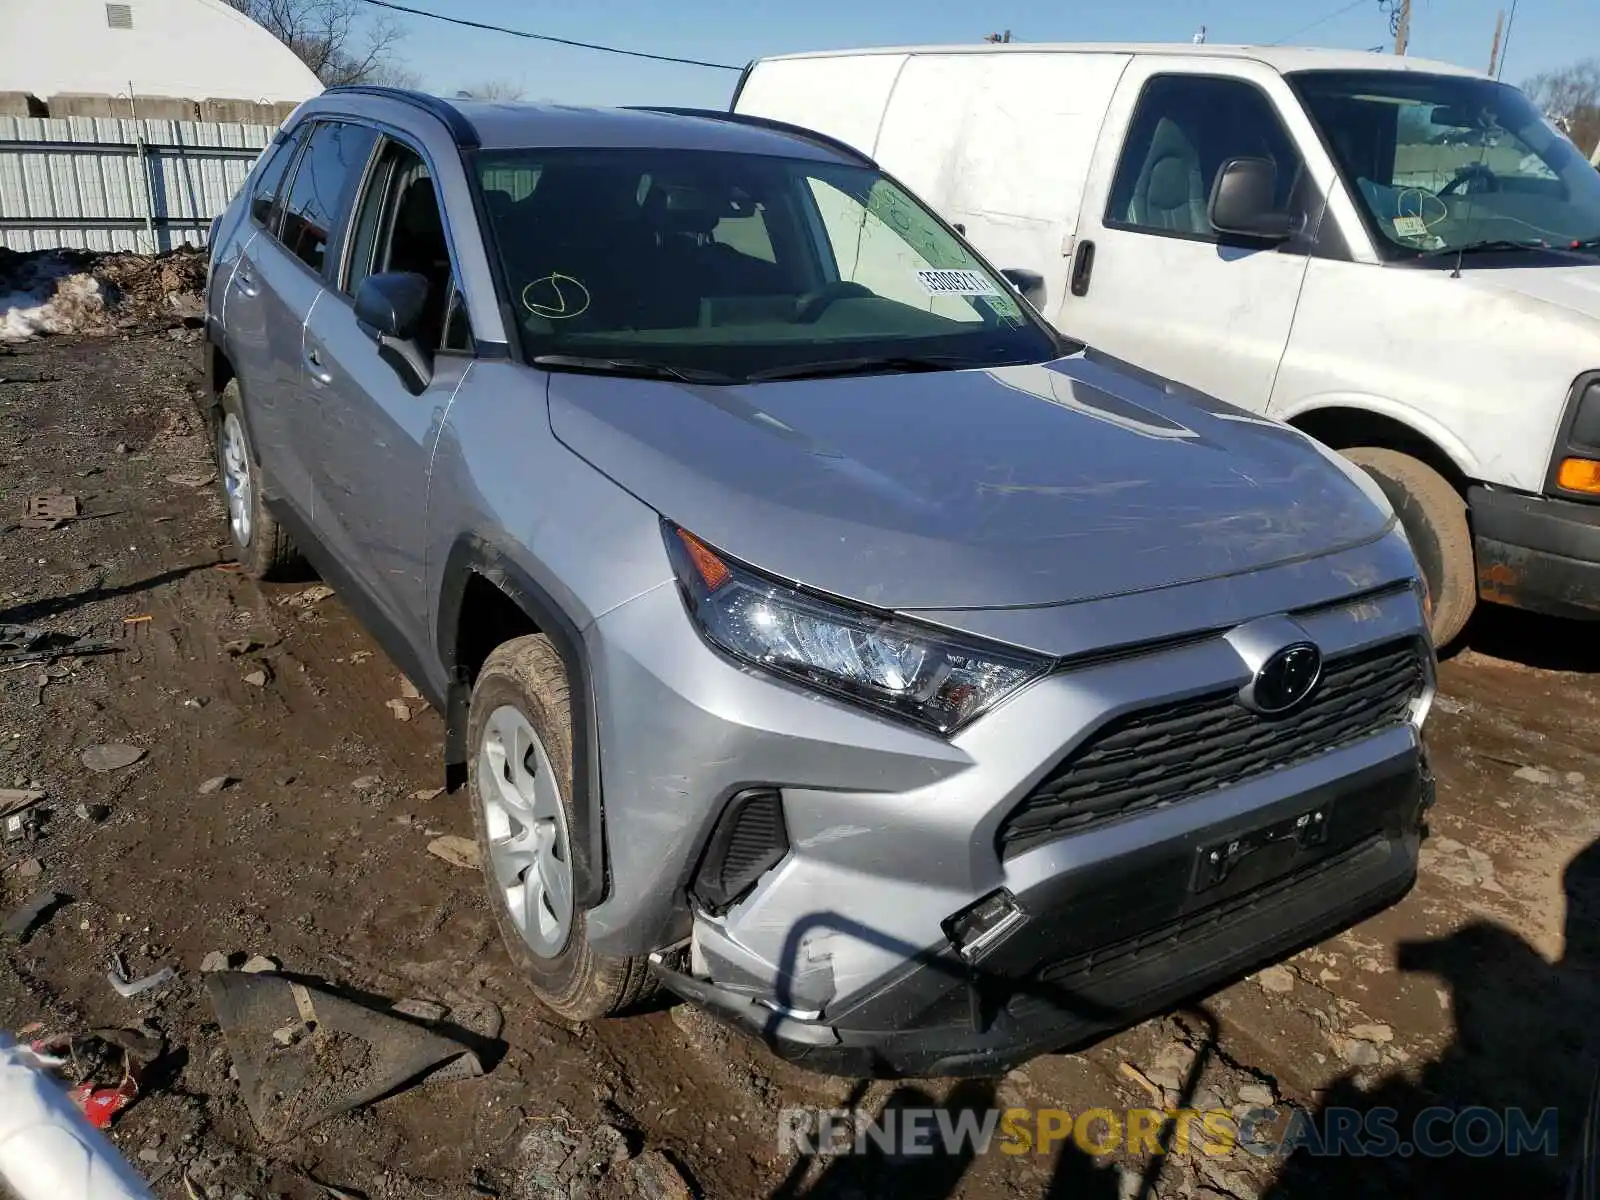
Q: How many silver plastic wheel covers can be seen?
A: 2